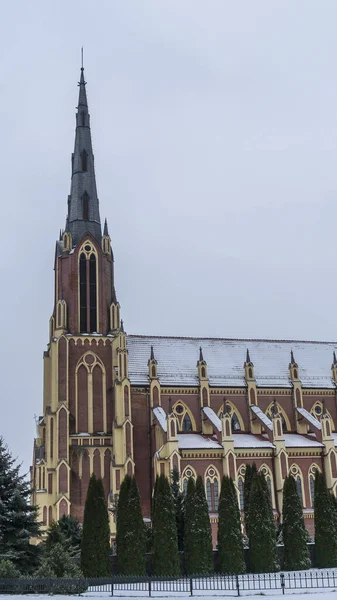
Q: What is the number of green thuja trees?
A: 8